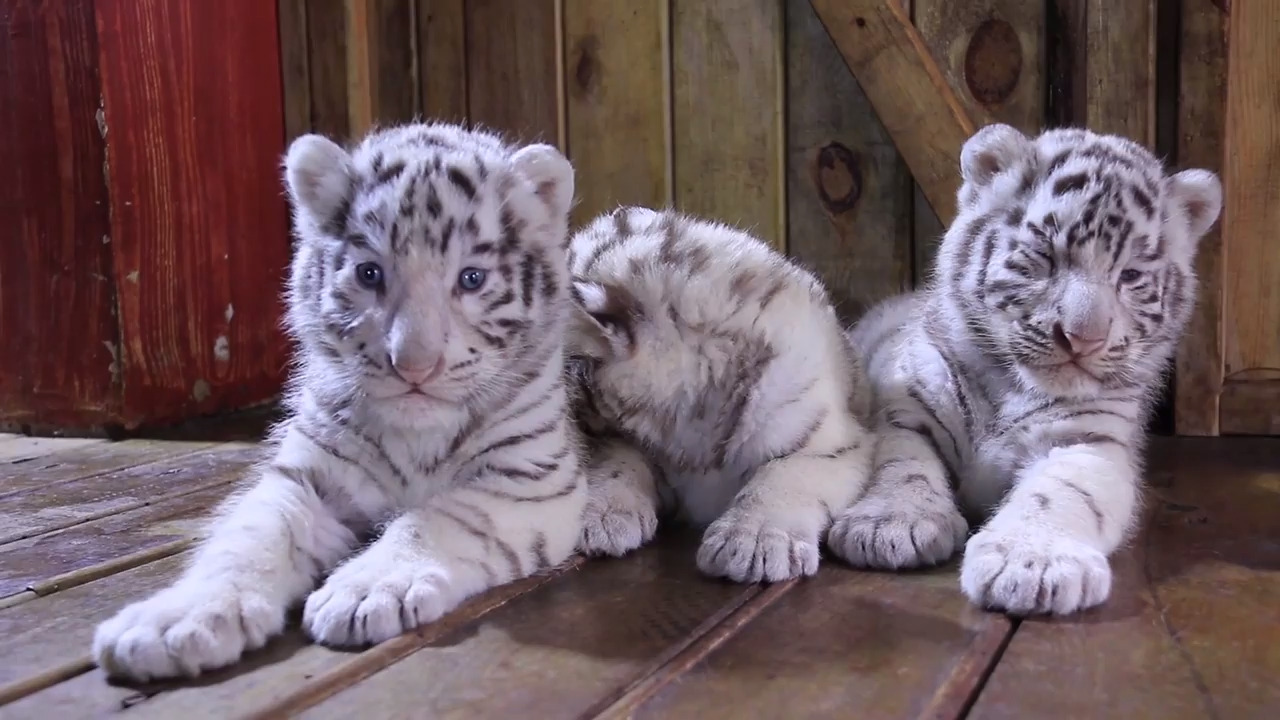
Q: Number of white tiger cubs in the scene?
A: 3